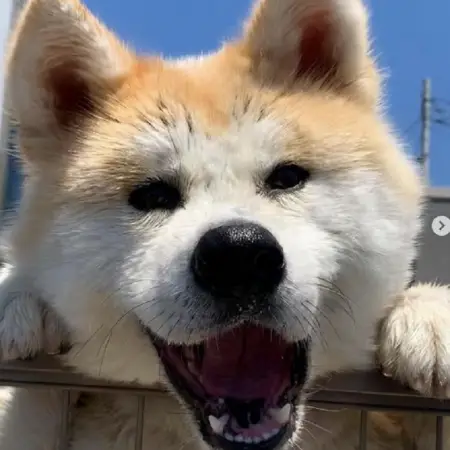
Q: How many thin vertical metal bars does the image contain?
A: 4